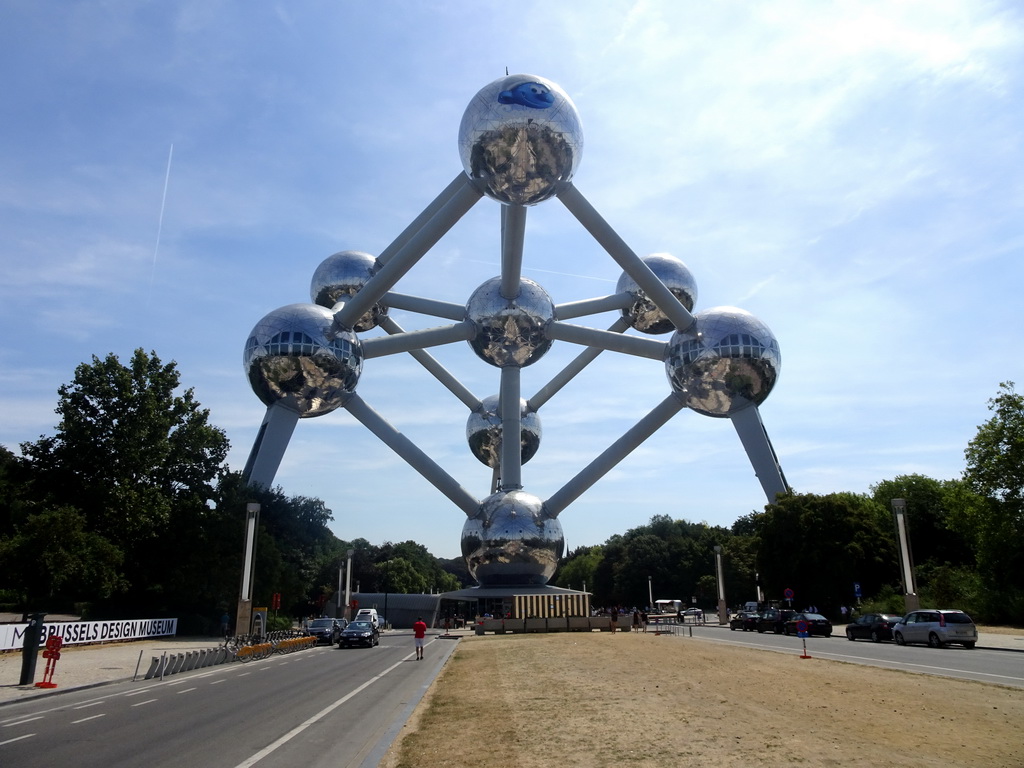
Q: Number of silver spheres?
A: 8